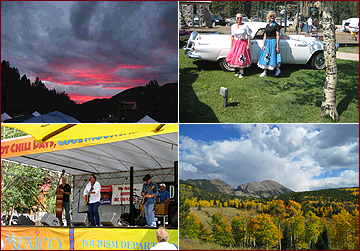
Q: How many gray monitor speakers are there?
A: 3